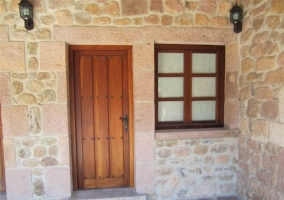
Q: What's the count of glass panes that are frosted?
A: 6